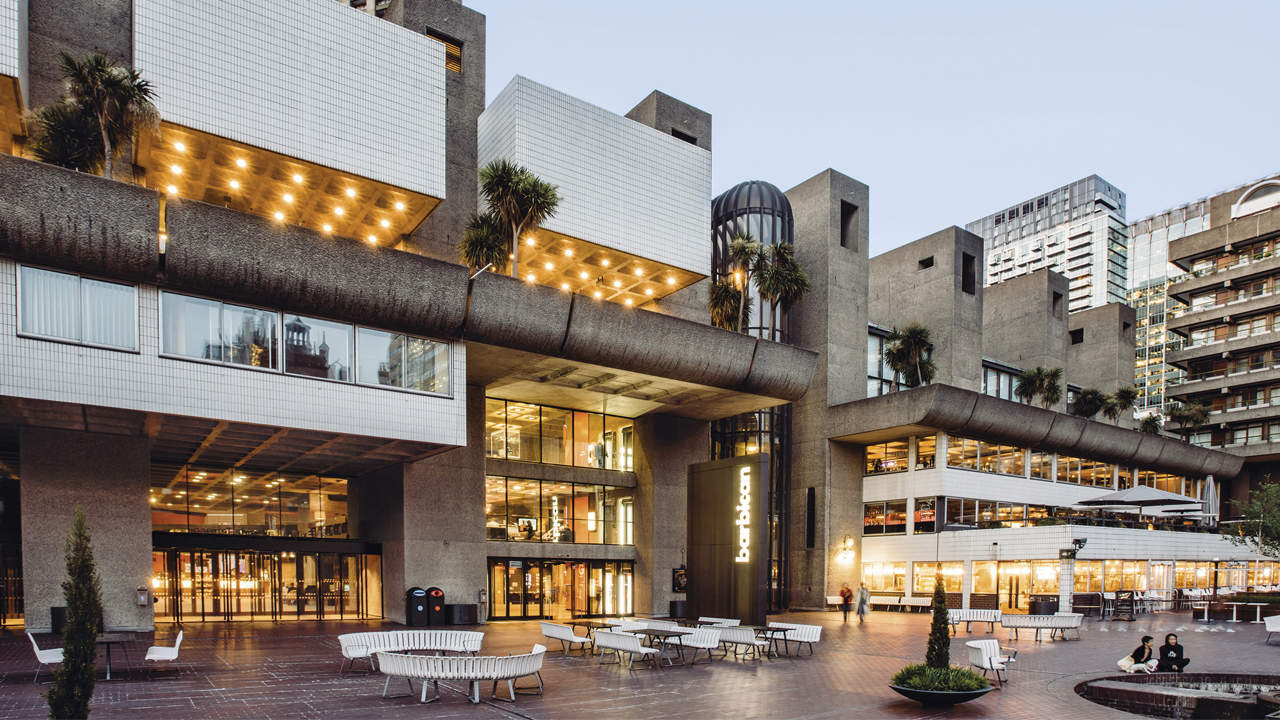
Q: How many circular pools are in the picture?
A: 1